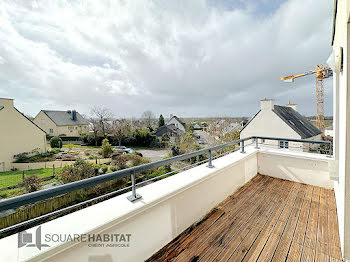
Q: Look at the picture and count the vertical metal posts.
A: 5